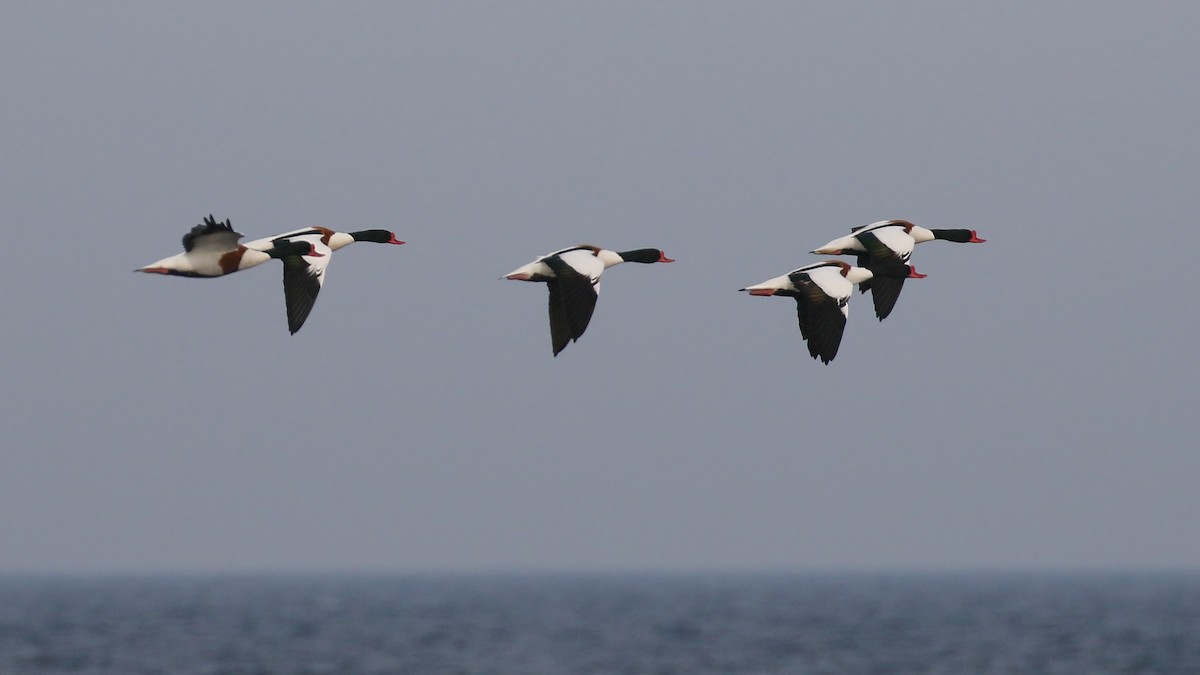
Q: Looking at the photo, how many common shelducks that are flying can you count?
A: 5